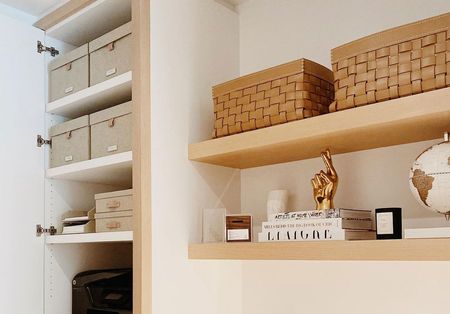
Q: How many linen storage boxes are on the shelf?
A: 6